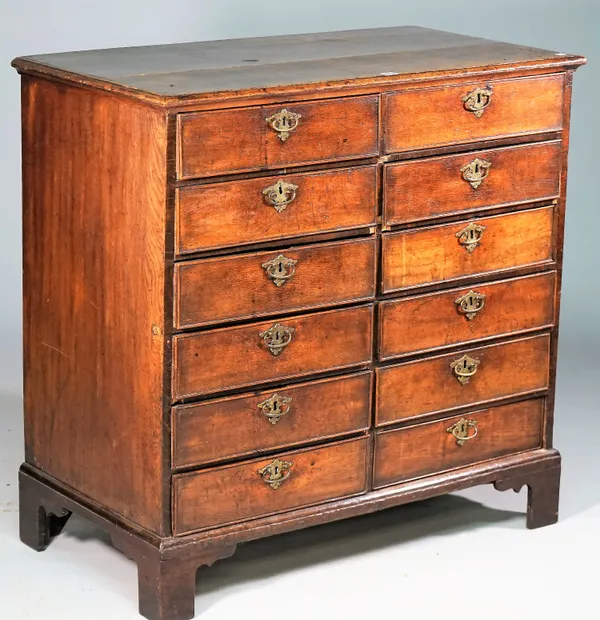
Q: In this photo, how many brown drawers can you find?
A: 12